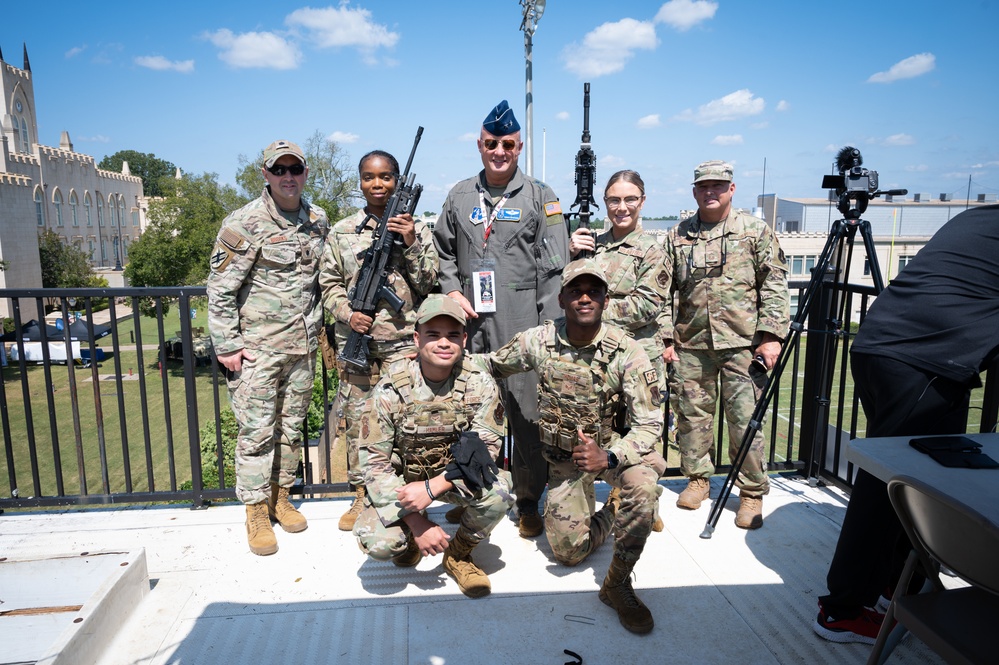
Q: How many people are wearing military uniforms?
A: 7